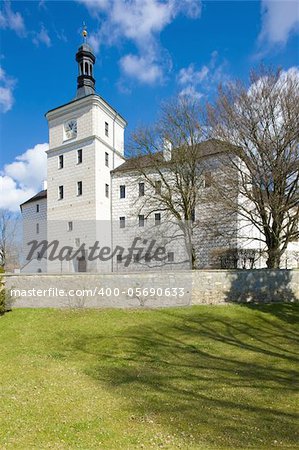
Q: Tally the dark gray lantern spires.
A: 1